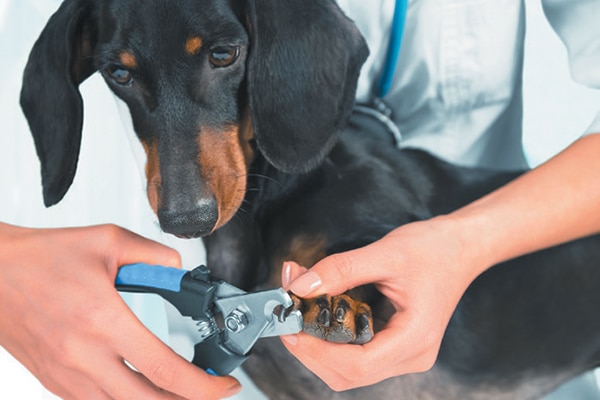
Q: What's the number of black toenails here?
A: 4